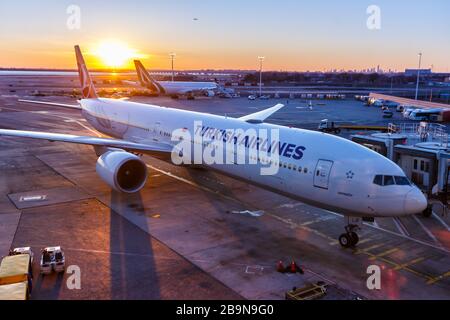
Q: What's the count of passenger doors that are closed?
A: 1